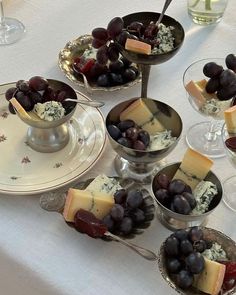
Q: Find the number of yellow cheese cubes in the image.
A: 8